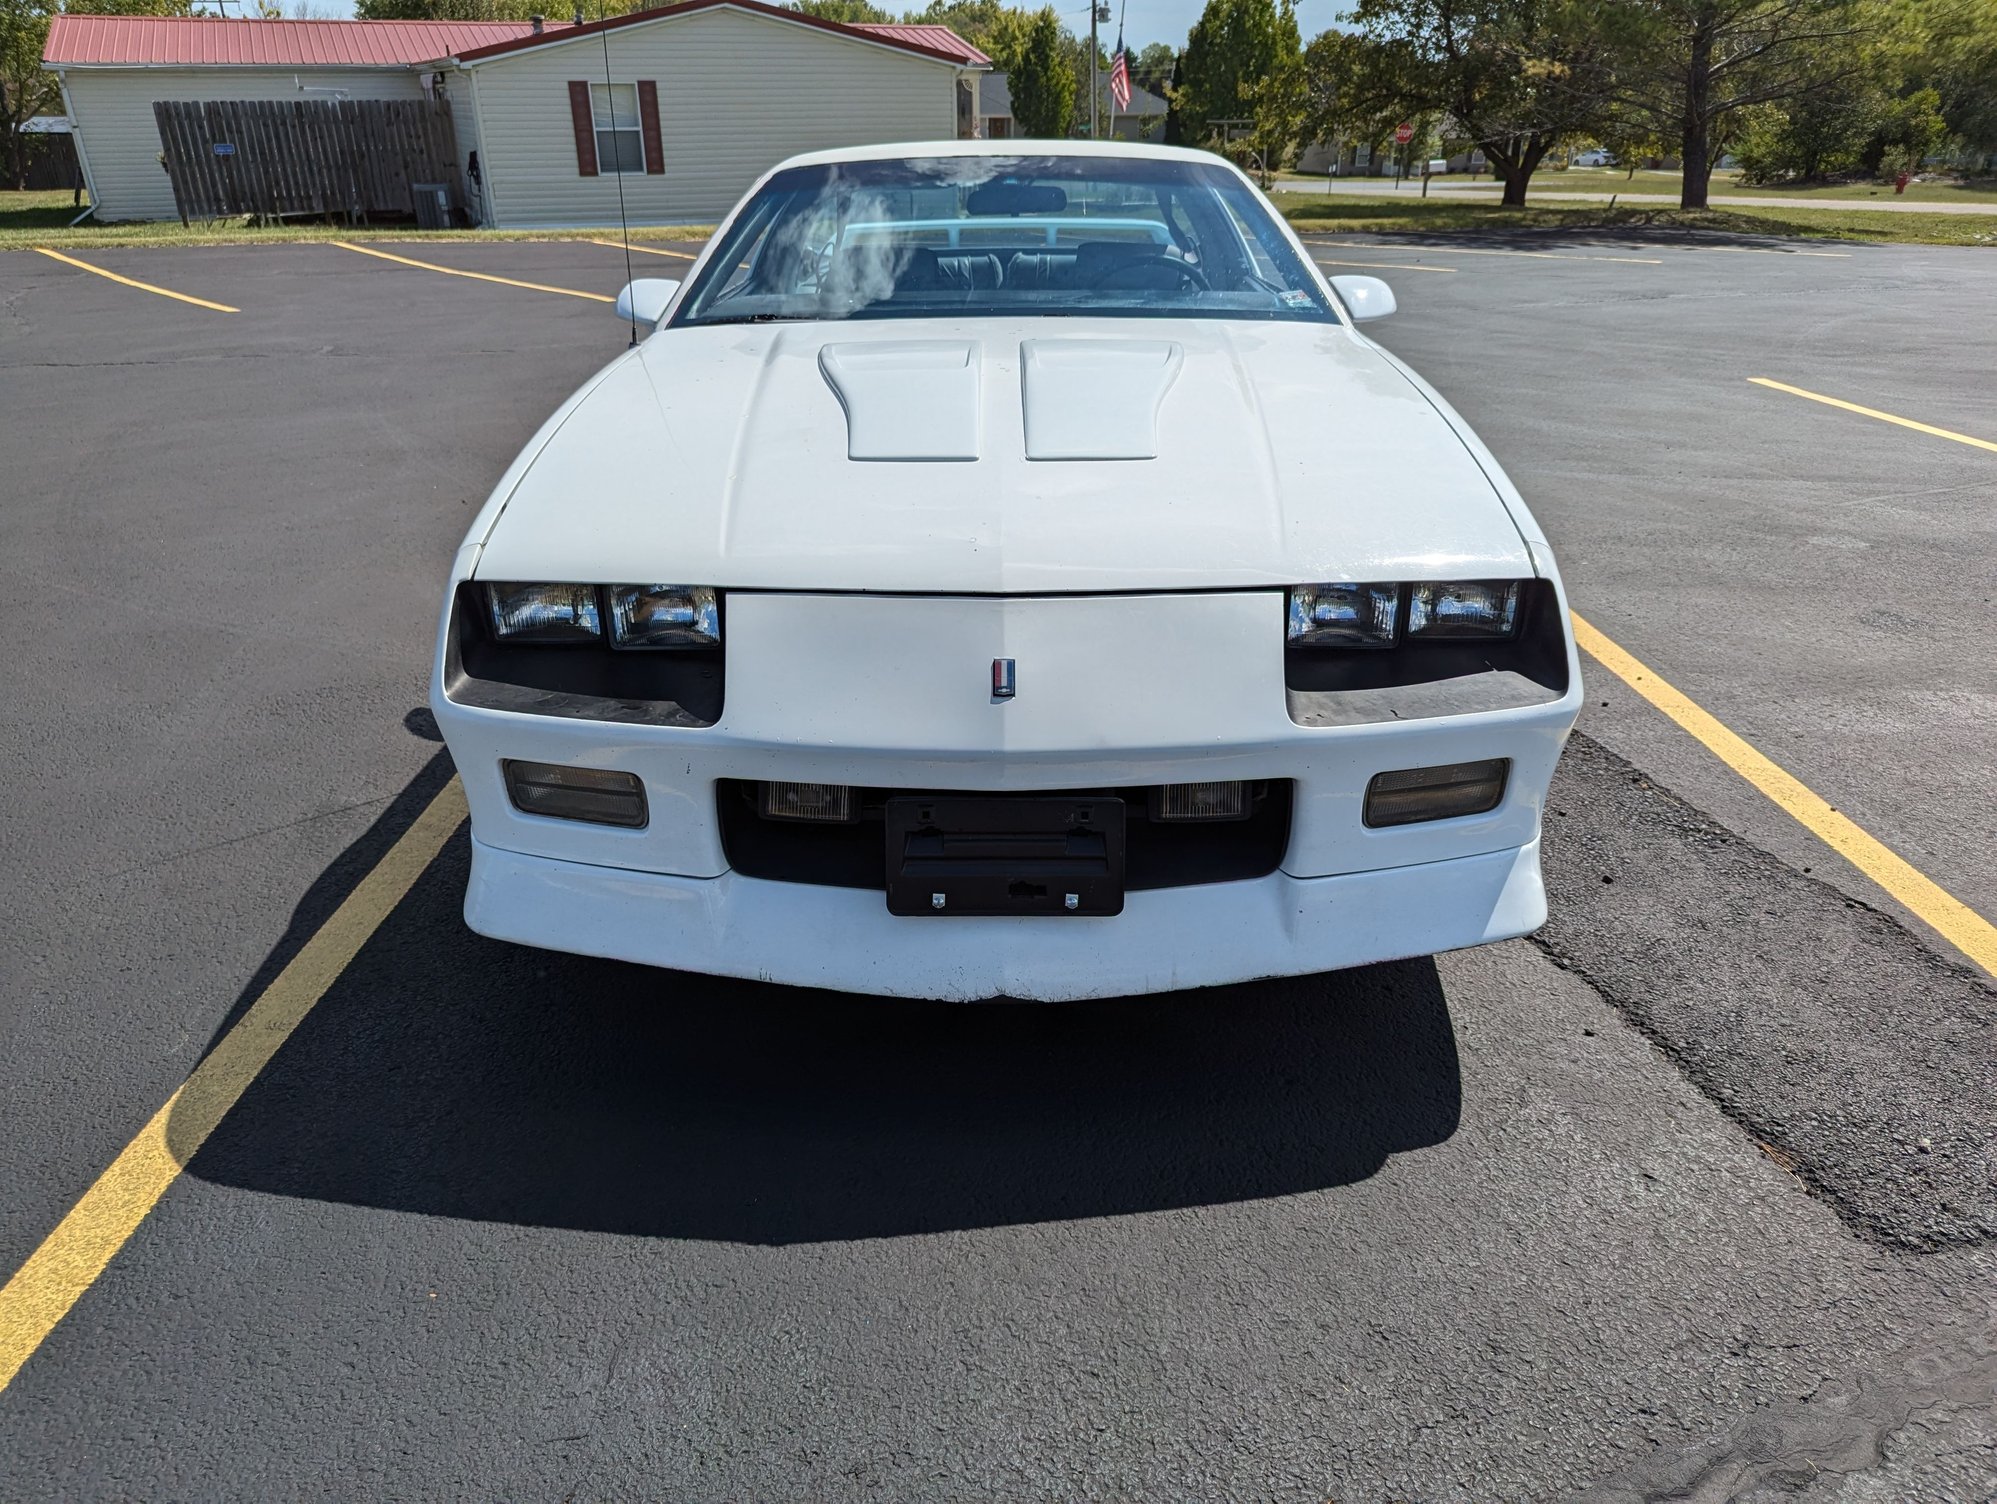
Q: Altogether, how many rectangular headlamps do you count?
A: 4